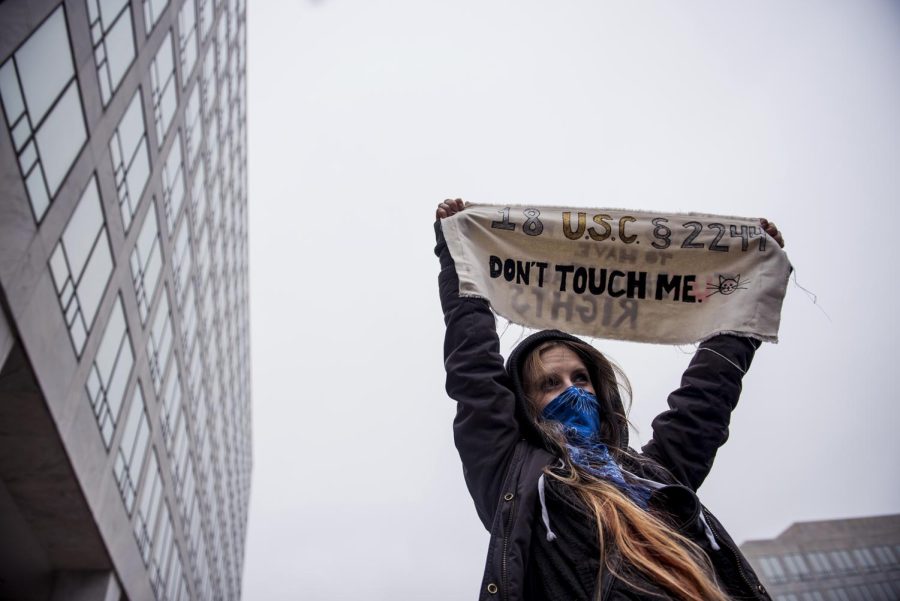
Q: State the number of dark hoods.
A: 1